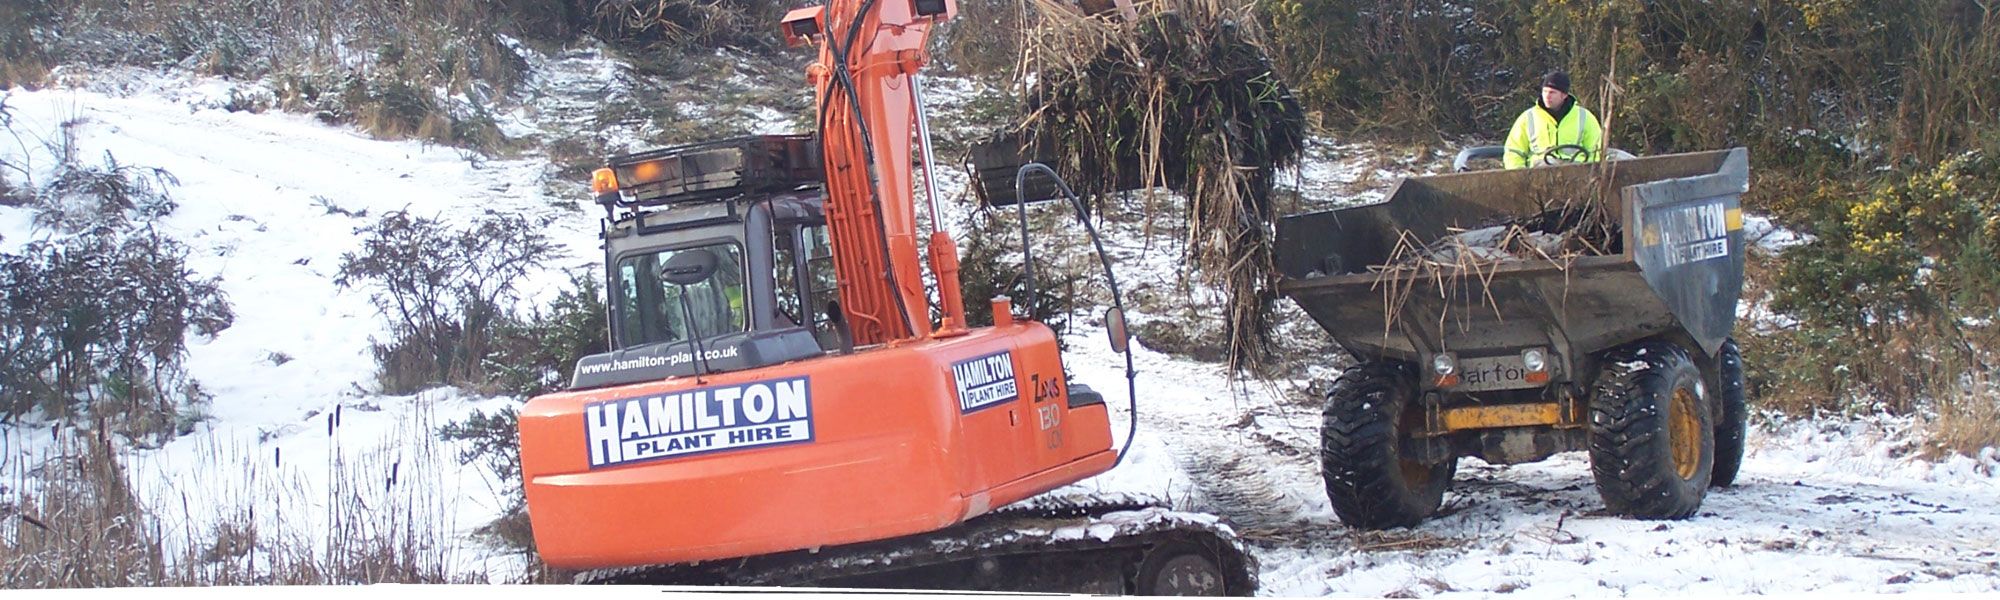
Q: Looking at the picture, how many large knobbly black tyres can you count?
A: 3